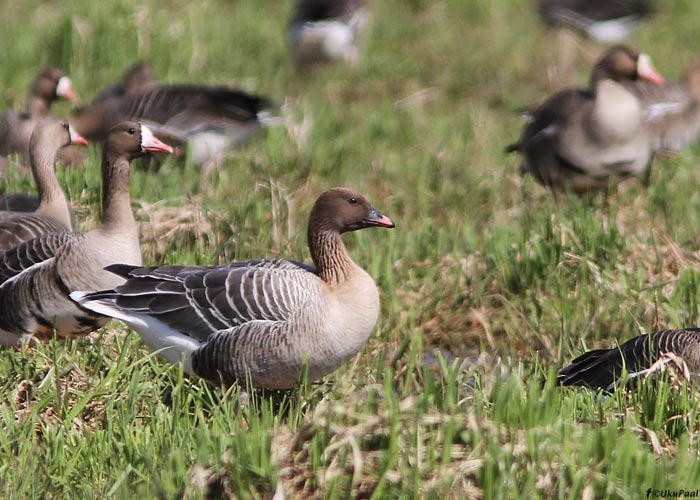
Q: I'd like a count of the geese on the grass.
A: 11